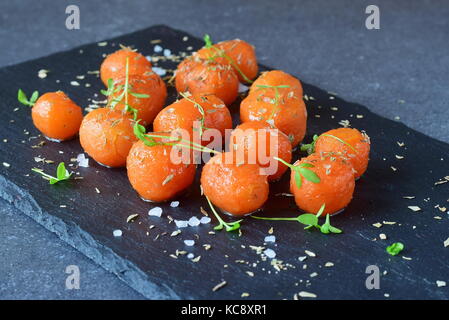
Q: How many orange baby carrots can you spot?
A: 14